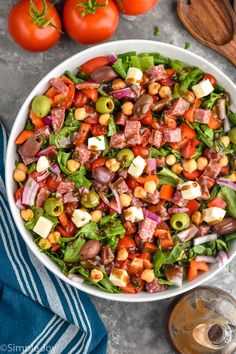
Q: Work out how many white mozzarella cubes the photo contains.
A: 11